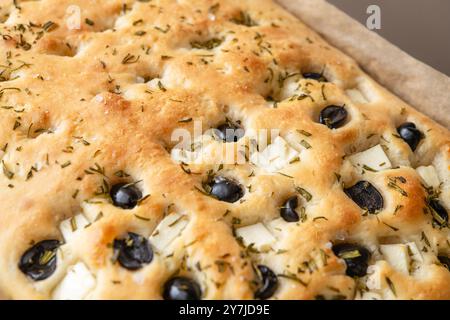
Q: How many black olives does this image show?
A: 15